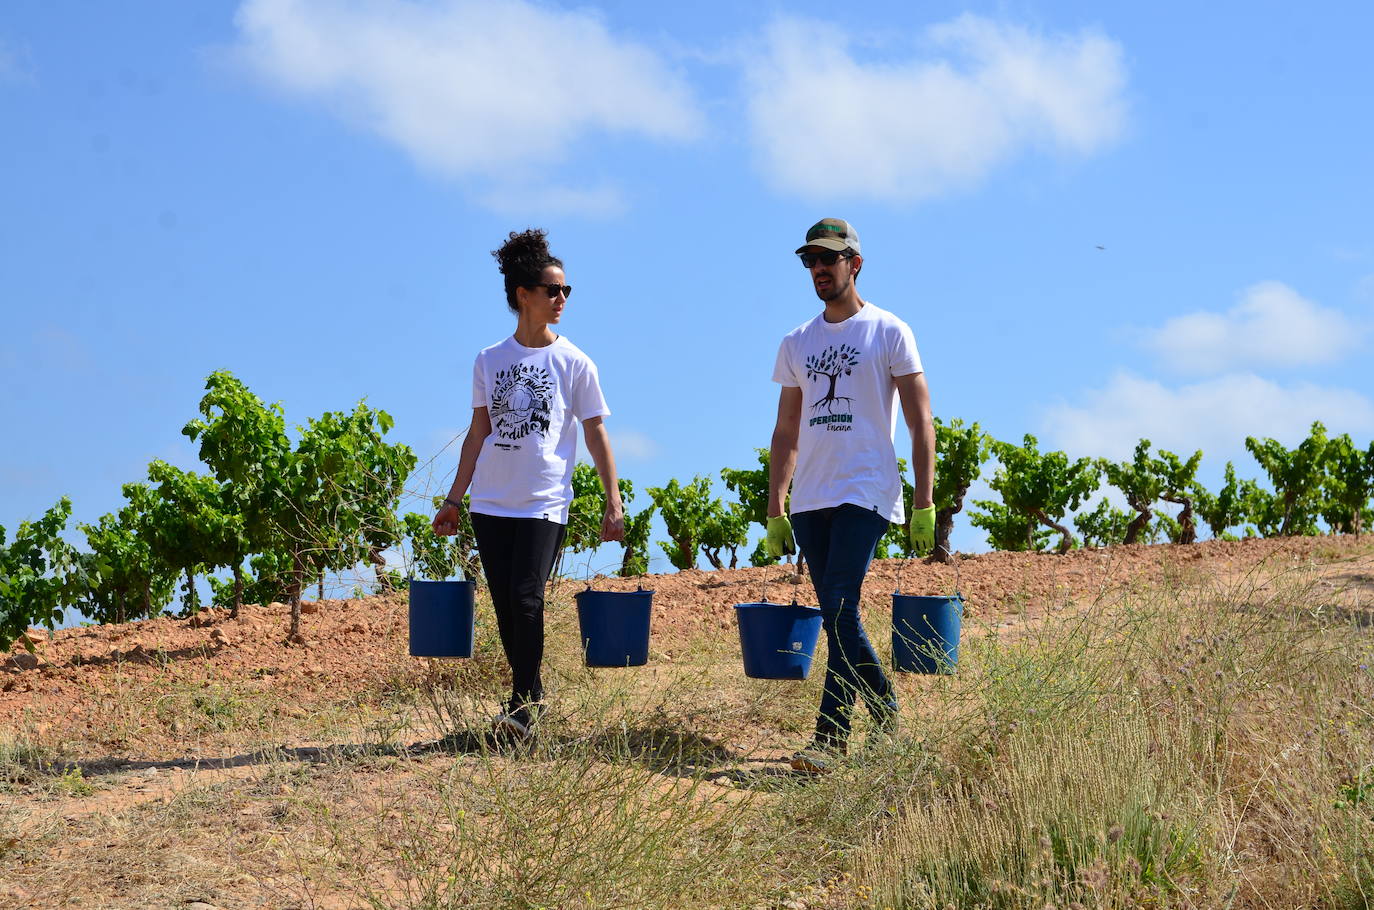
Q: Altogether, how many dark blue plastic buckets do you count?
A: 4